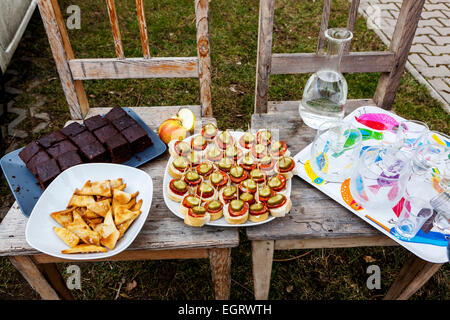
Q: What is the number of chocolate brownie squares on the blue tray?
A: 15